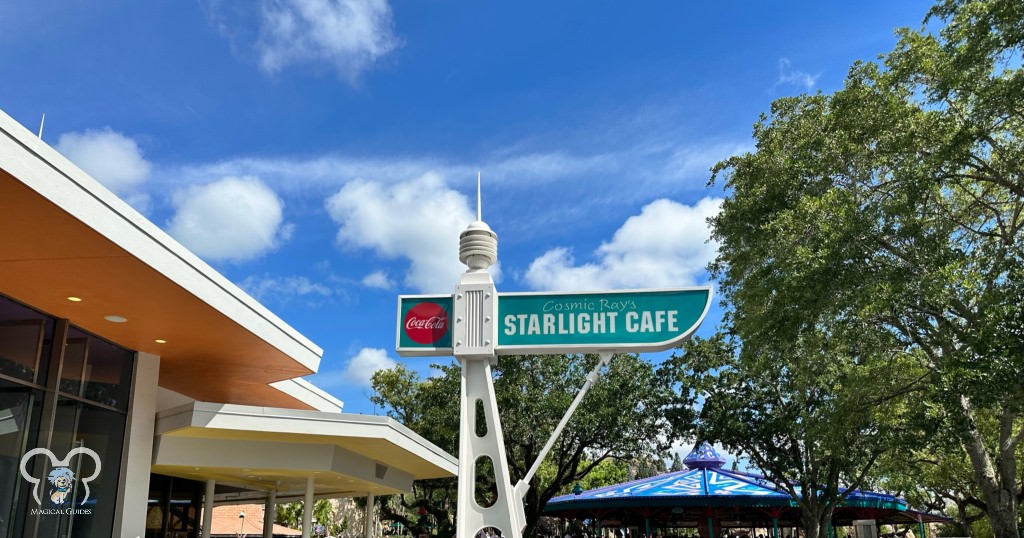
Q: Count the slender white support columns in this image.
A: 4